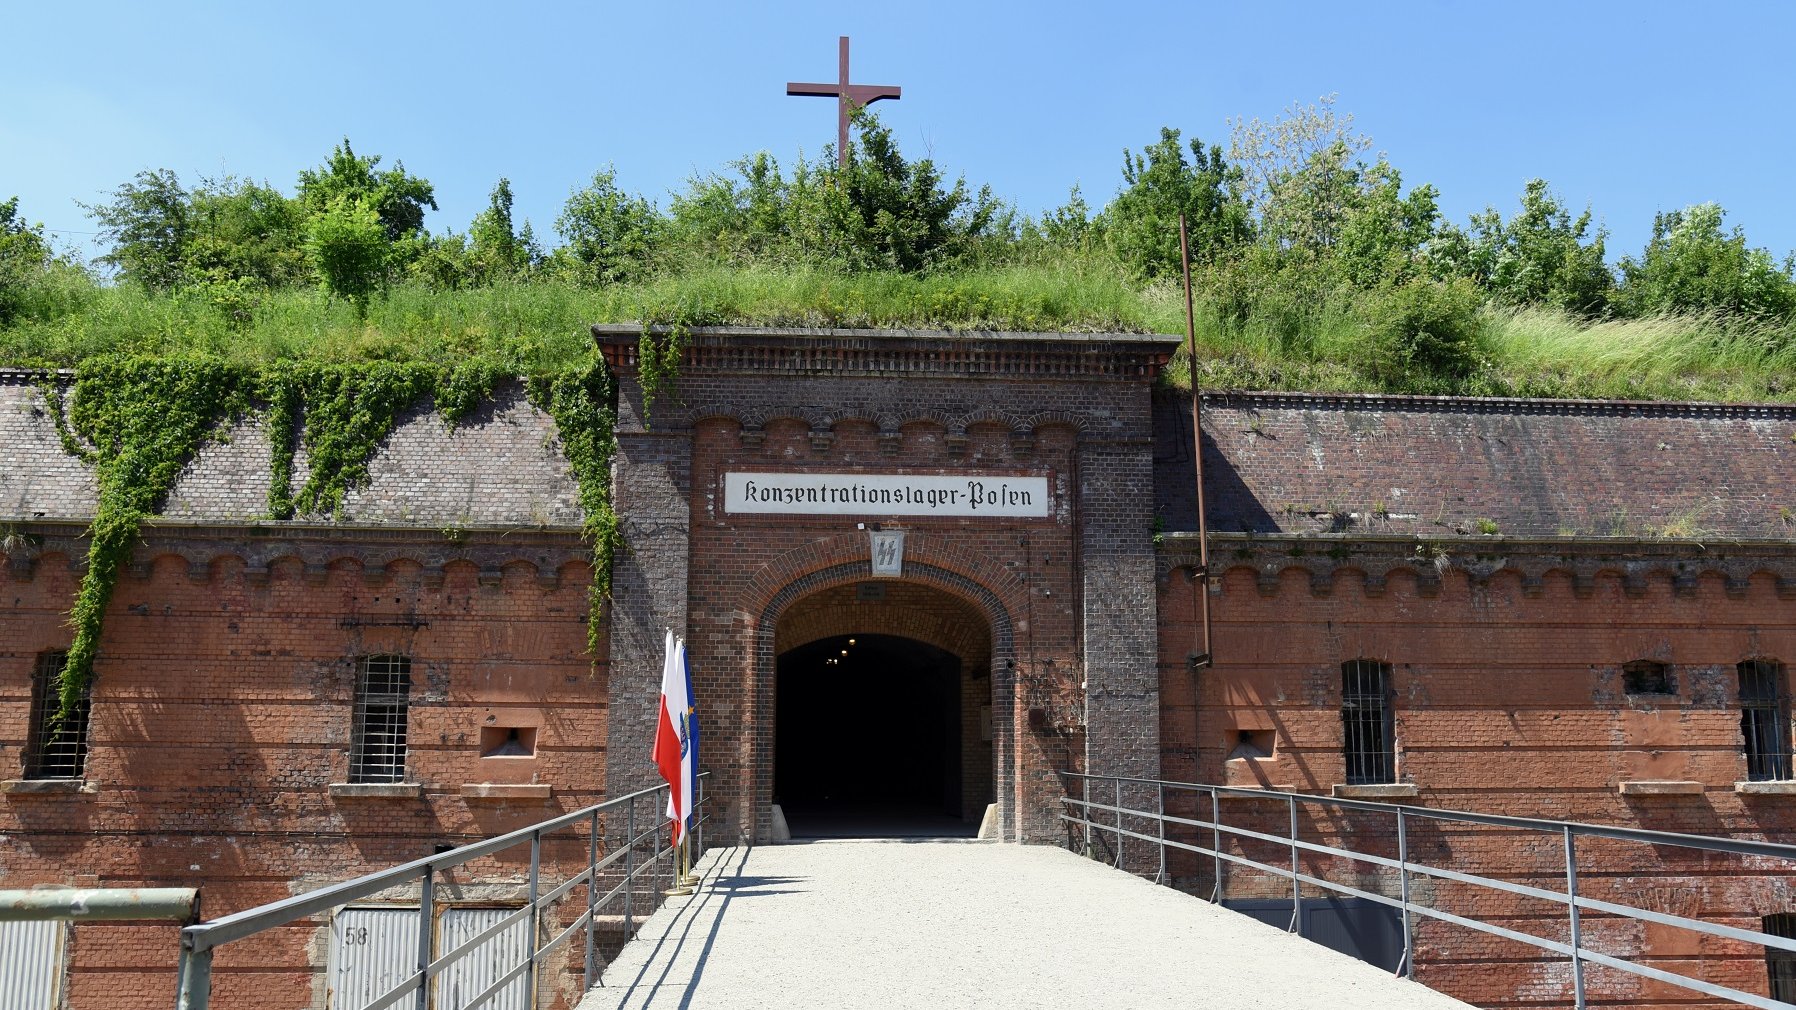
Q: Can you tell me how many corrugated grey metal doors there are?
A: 3